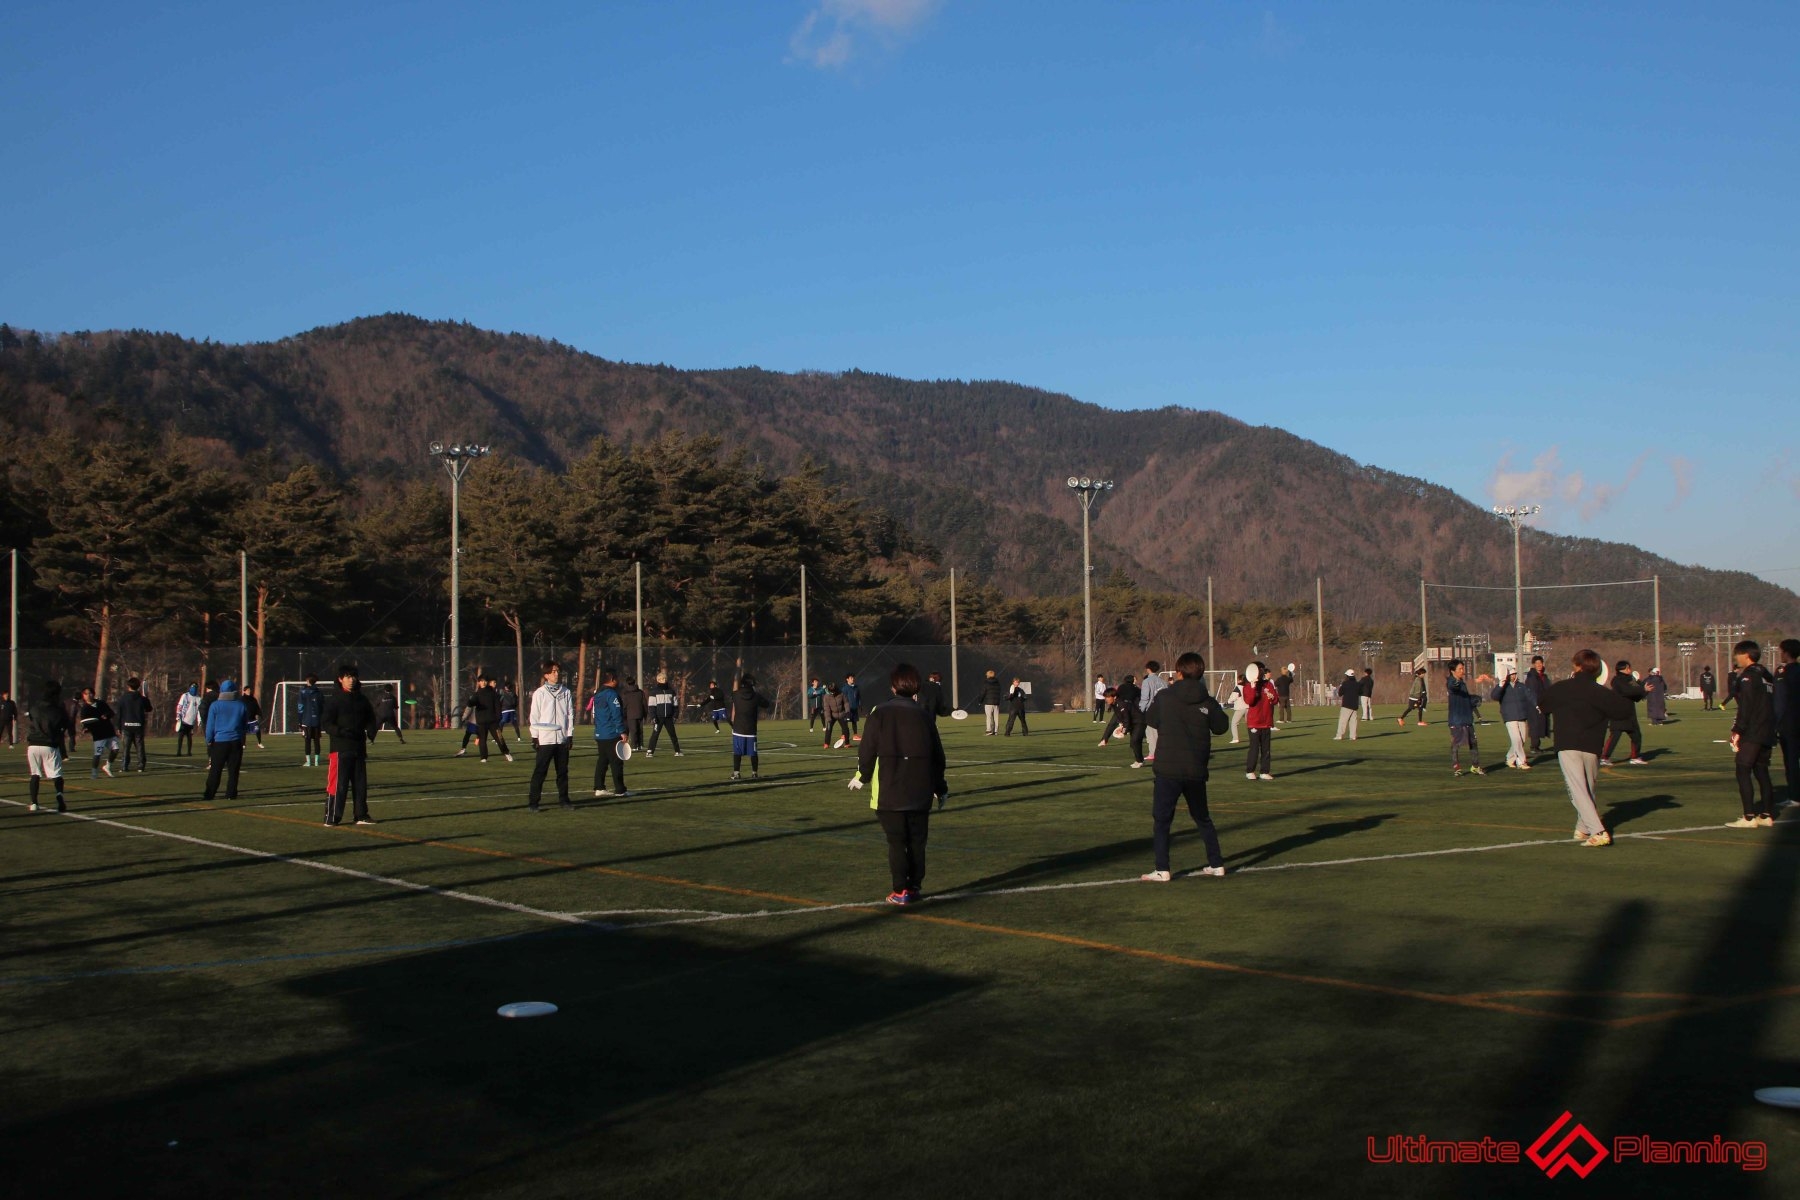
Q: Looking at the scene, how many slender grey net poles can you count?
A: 9